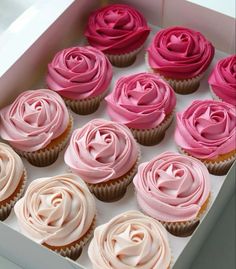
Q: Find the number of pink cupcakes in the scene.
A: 9